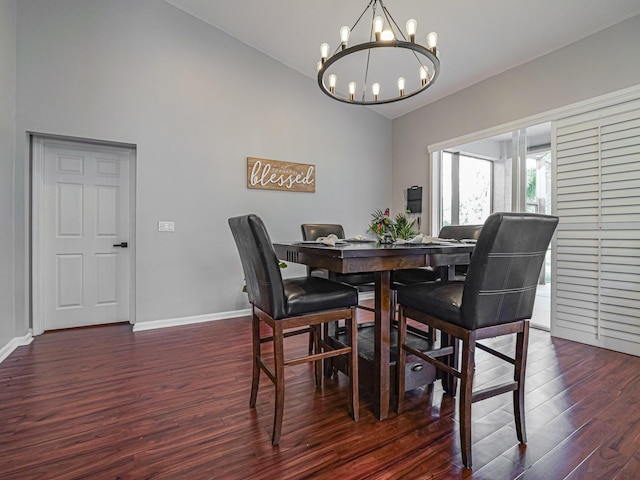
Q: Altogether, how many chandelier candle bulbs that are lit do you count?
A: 12